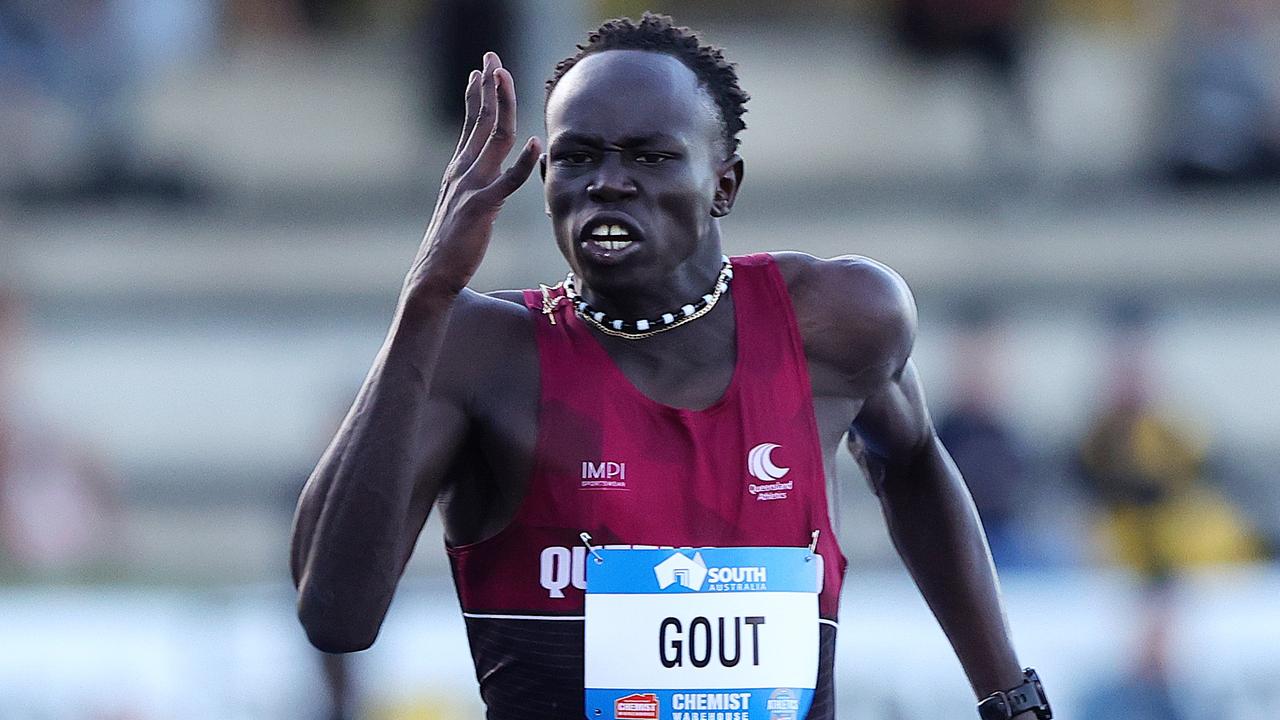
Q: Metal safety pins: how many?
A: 2